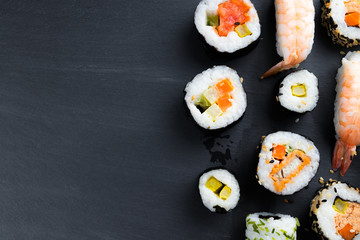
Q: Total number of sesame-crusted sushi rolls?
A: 2